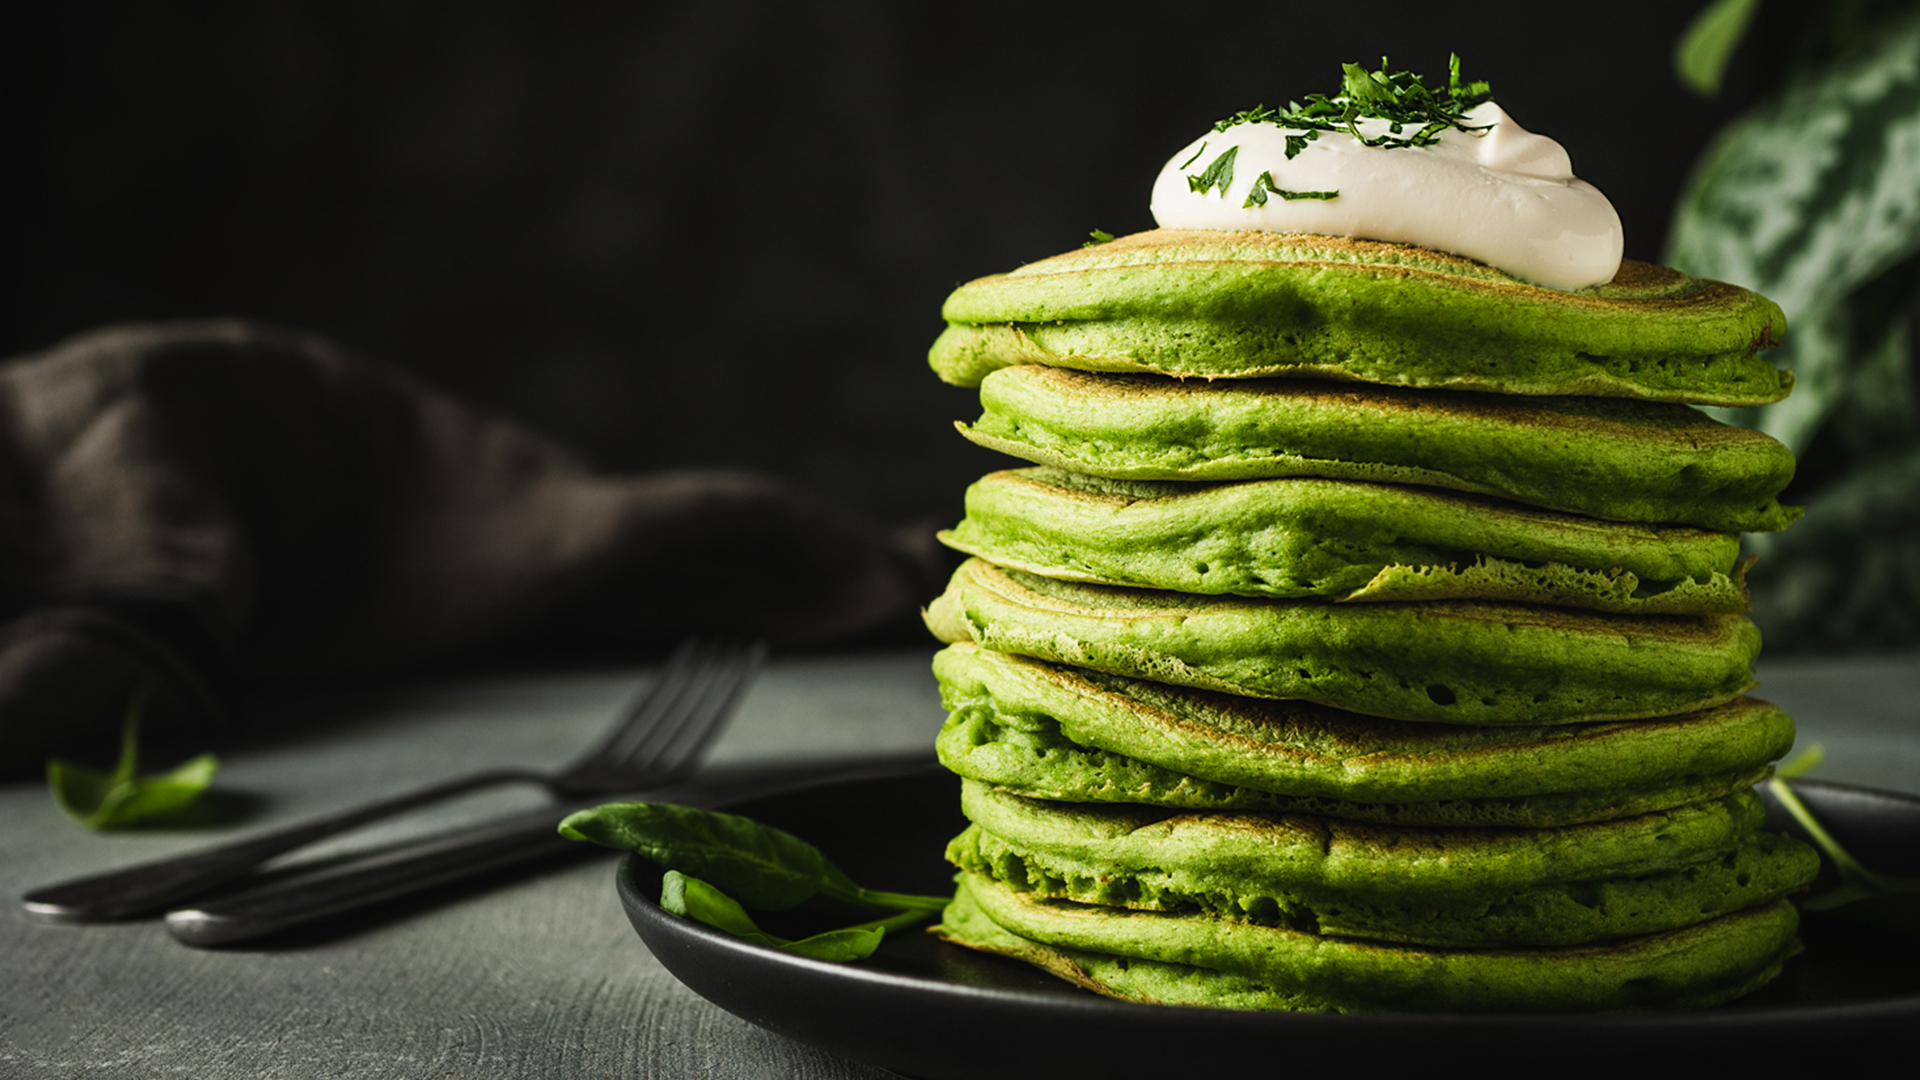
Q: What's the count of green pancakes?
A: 7